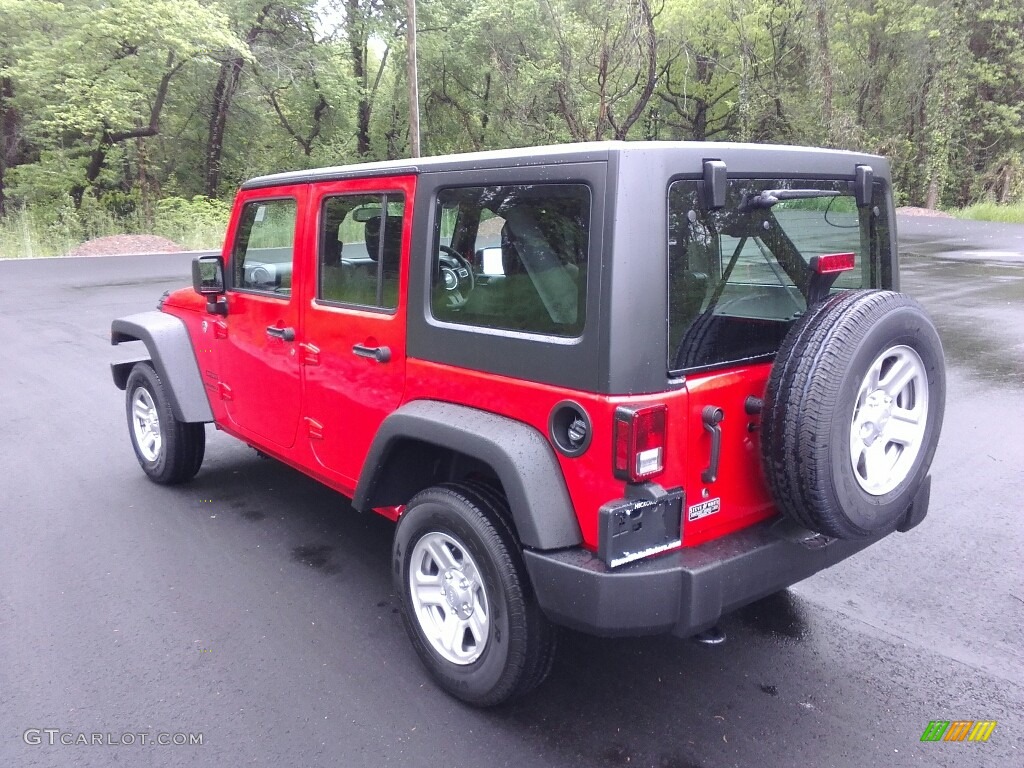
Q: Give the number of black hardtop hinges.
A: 2